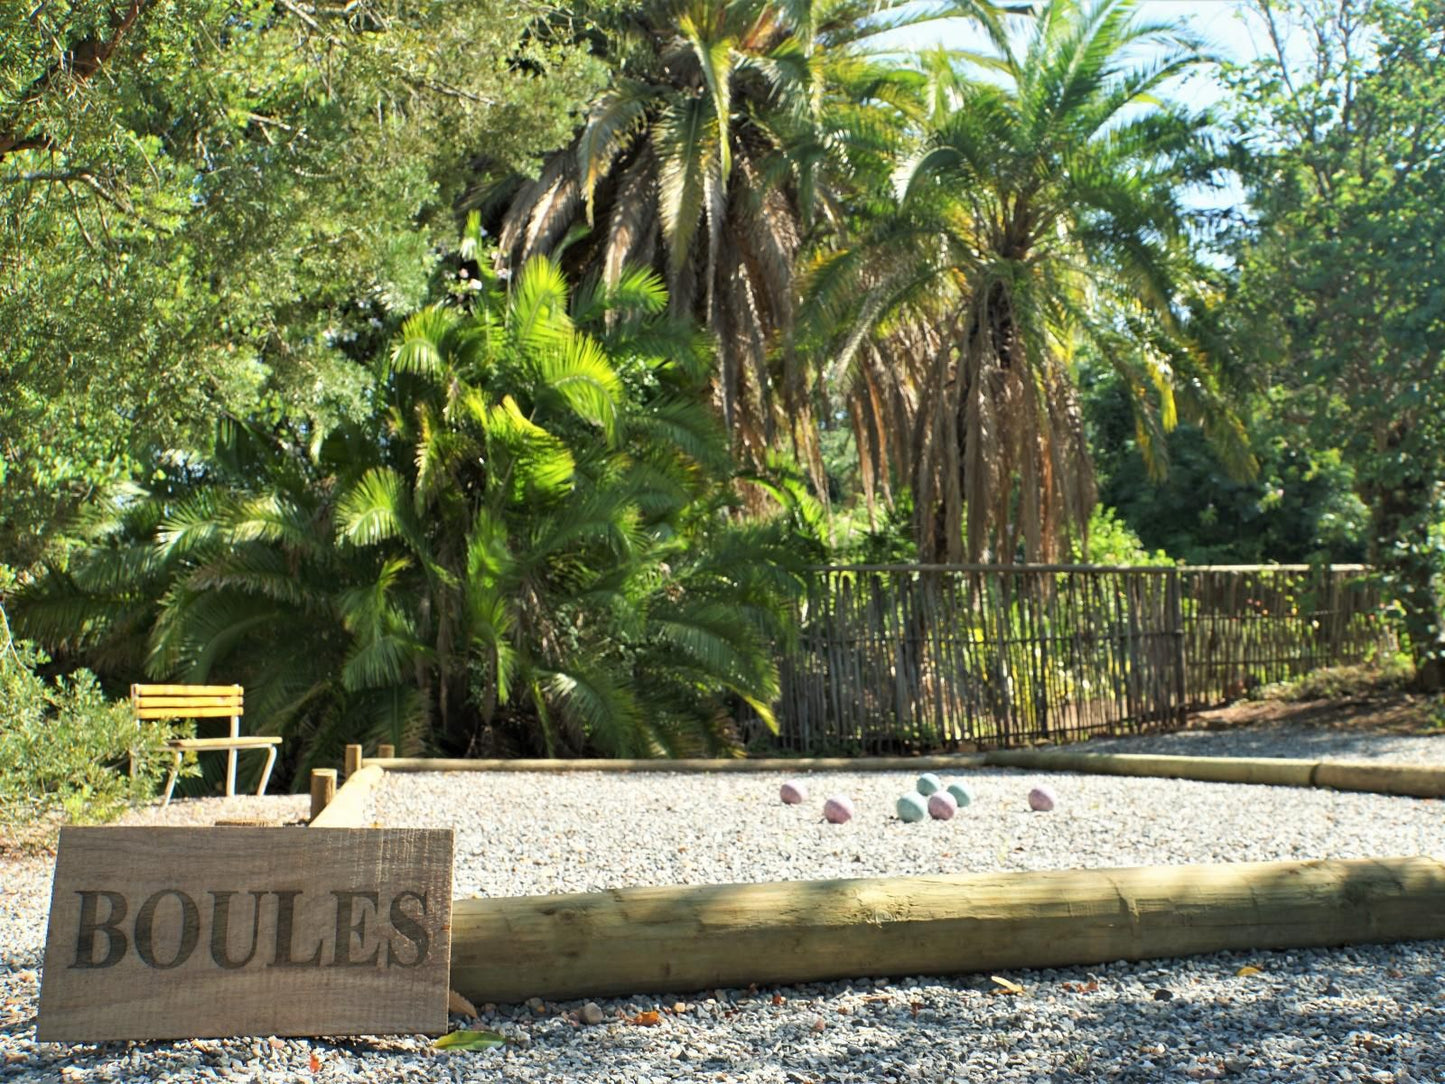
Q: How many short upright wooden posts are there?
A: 3